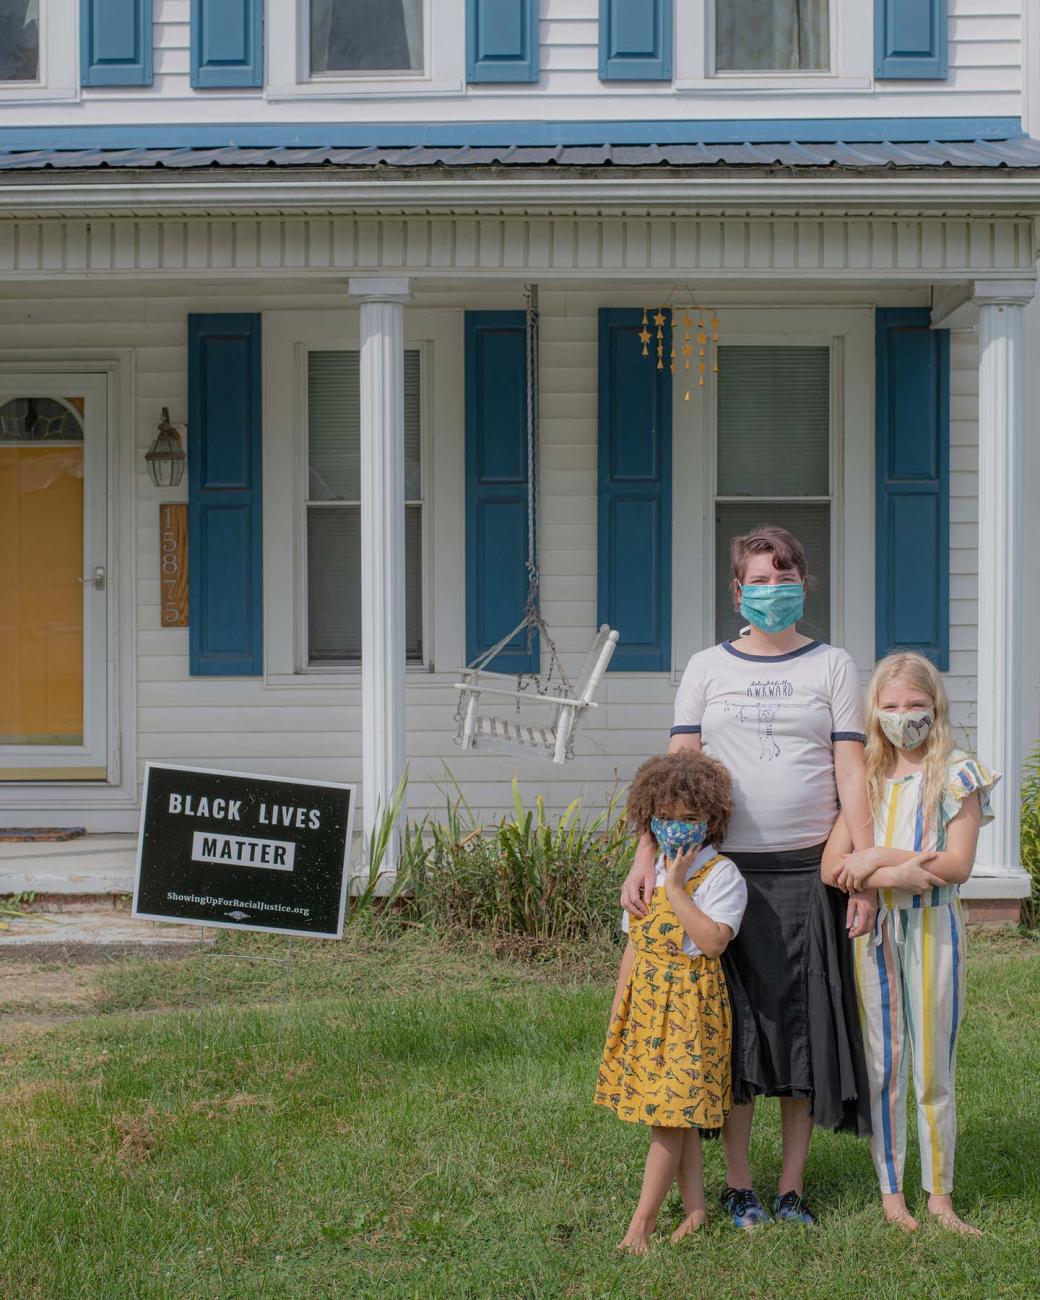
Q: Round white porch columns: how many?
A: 2